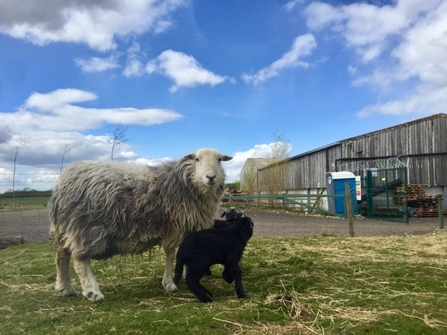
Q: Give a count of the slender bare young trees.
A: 3